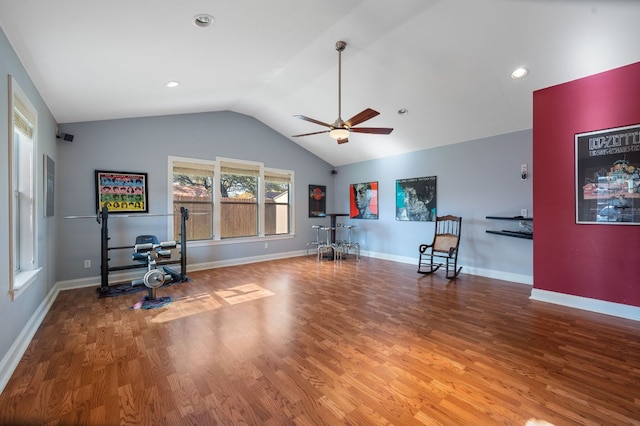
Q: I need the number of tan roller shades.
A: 4